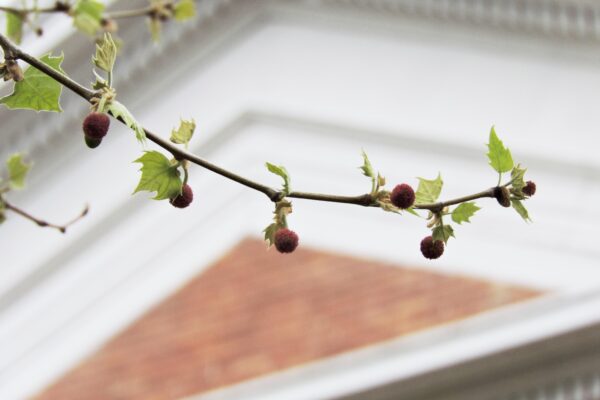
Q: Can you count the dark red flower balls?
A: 6